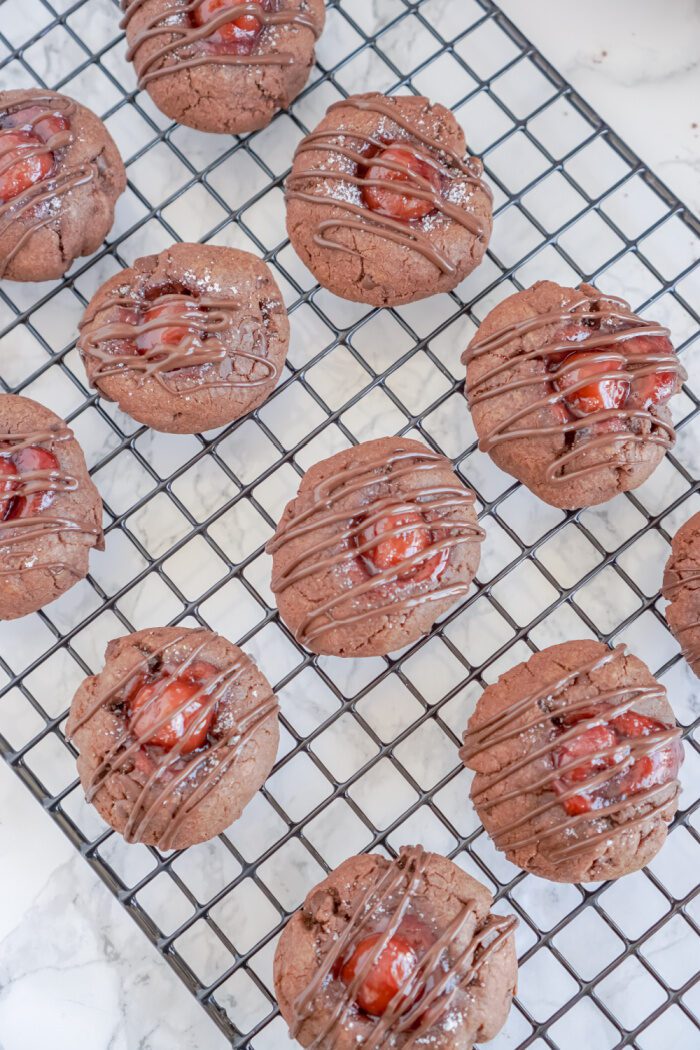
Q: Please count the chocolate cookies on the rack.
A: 11